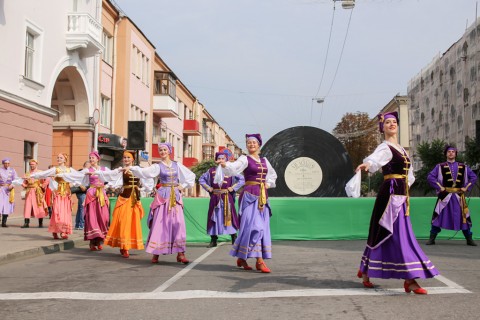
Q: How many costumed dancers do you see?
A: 10